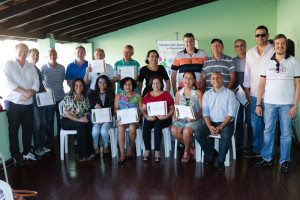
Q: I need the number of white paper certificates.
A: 8